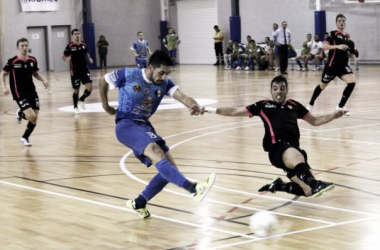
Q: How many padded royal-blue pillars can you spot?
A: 4